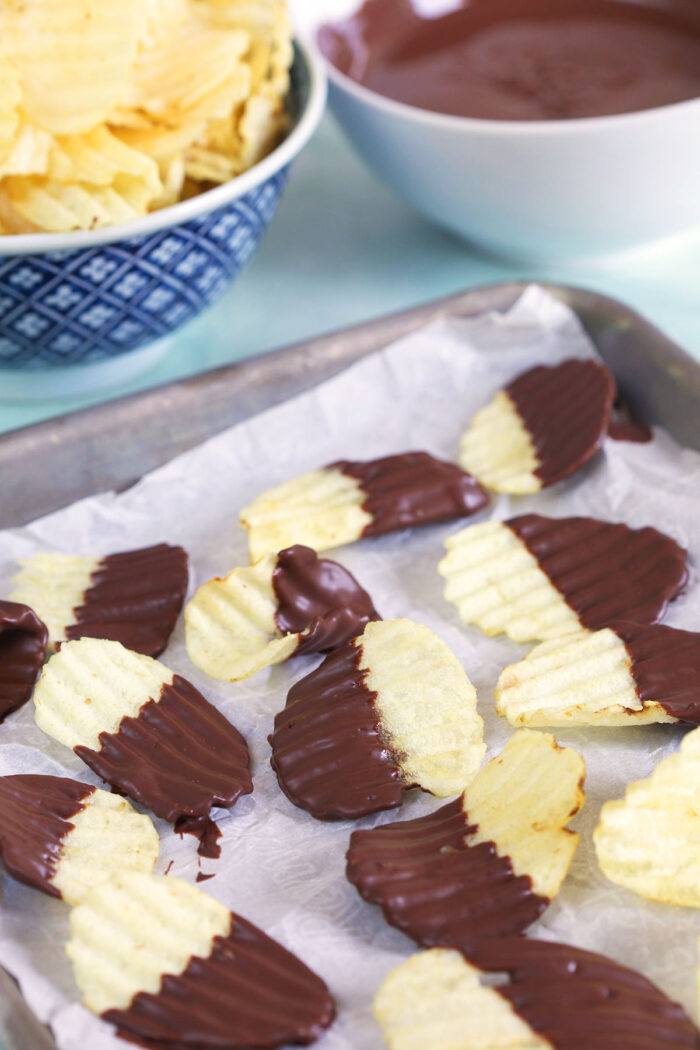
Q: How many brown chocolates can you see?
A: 13